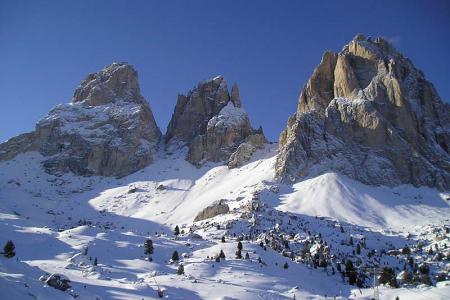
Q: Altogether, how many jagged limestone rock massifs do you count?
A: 3